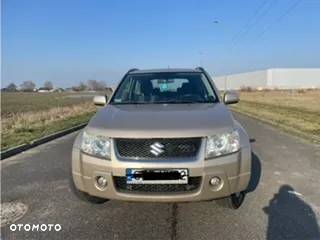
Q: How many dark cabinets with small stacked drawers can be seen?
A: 0